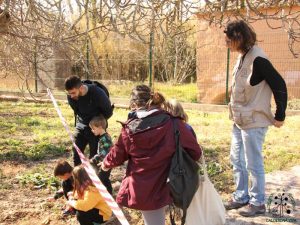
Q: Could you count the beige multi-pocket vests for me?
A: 1